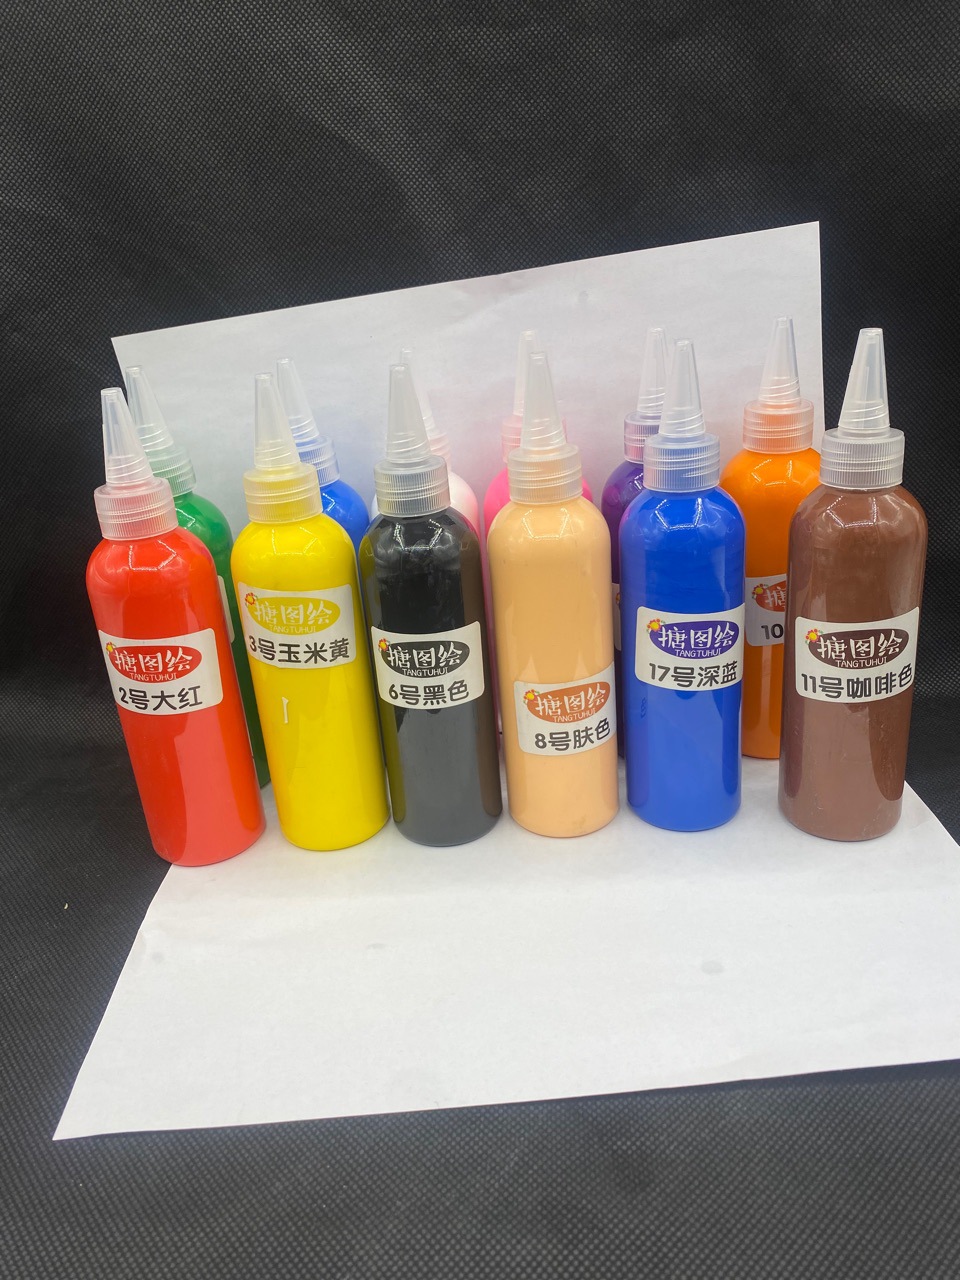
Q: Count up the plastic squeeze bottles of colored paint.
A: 12